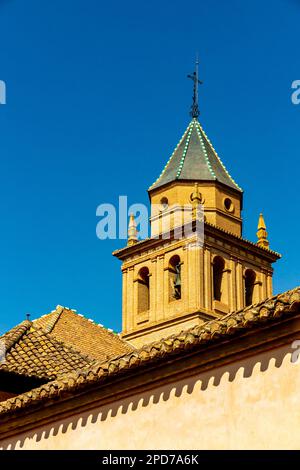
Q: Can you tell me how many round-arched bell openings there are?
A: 4